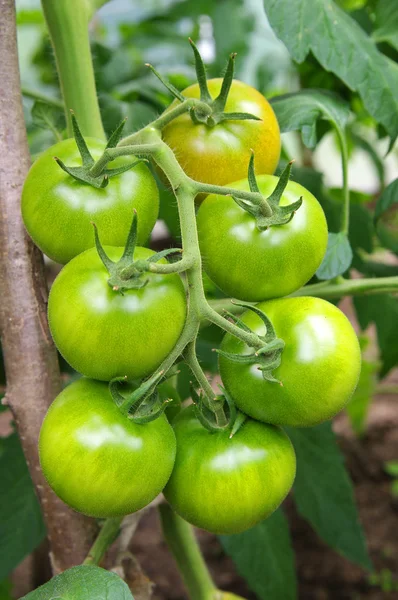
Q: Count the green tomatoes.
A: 6